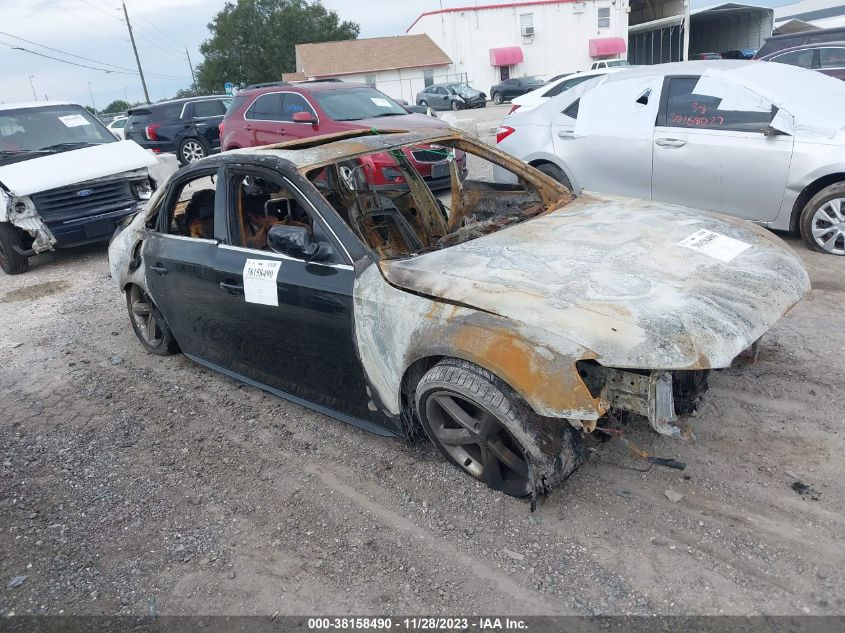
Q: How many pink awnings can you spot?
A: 2